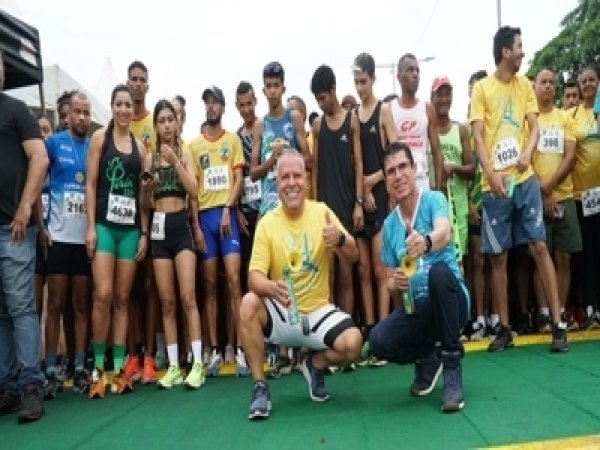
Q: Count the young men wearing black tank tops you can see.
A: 2